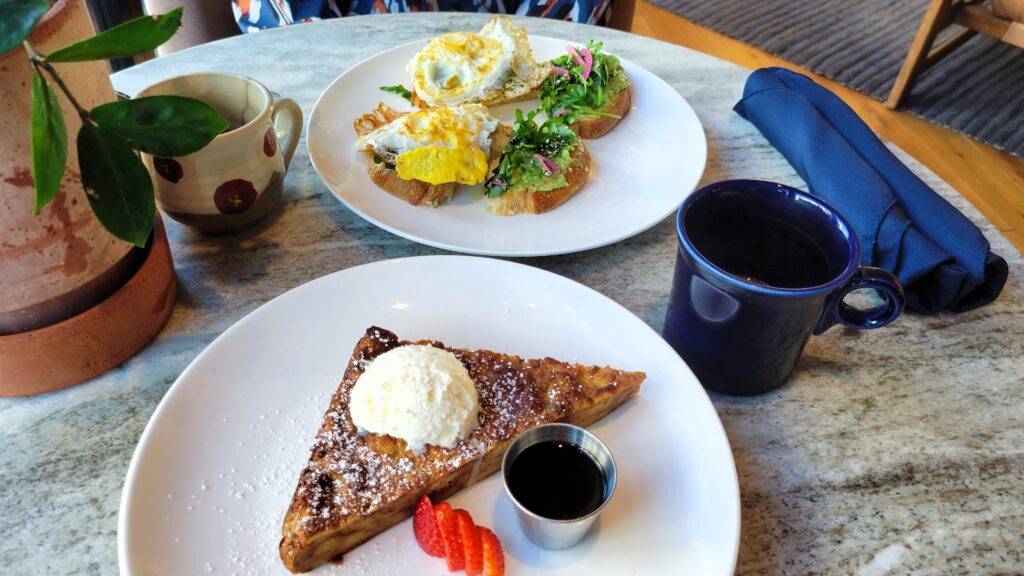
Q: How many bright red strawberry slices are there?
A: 4